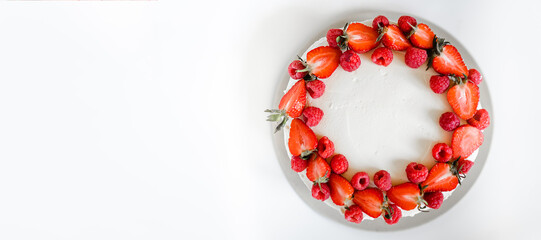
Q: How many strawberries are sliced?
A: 14